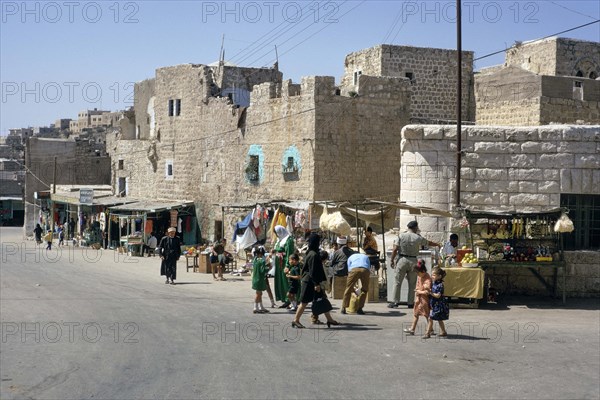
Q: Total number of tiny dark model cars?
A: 0